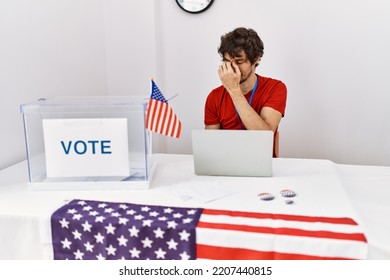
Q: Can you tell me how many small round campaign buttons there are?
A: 3